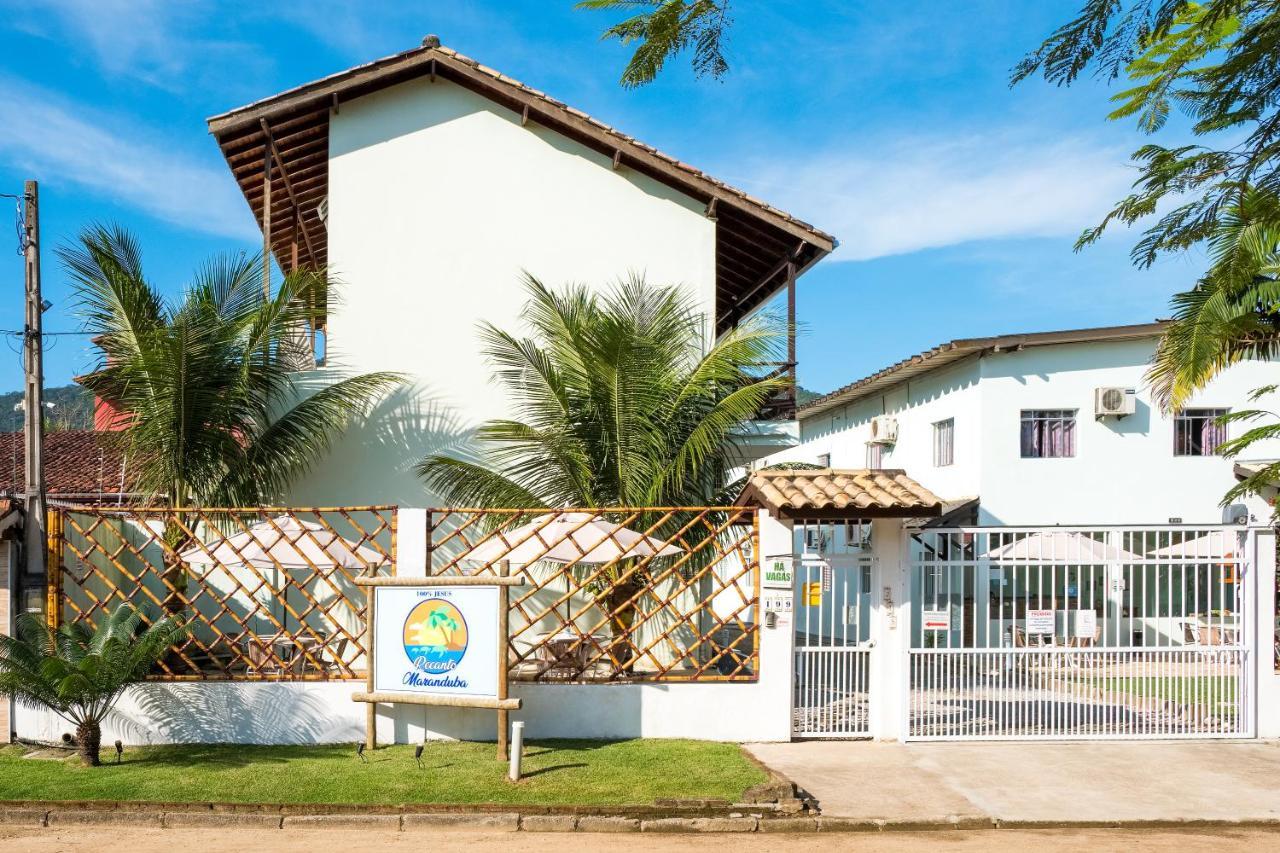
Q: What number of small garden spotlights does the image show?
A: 3